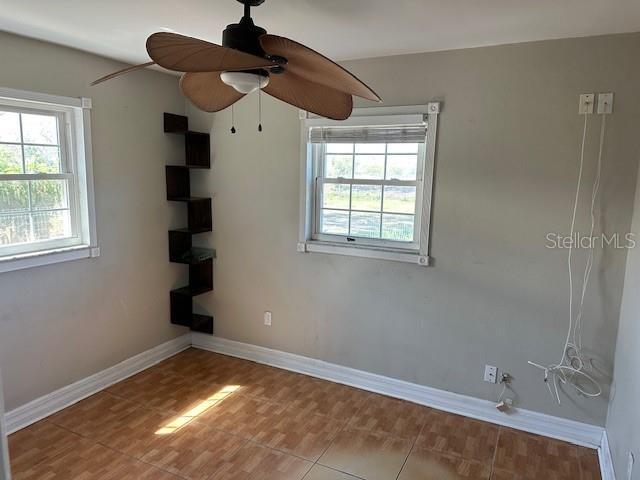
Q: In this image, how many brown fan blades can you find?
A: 5